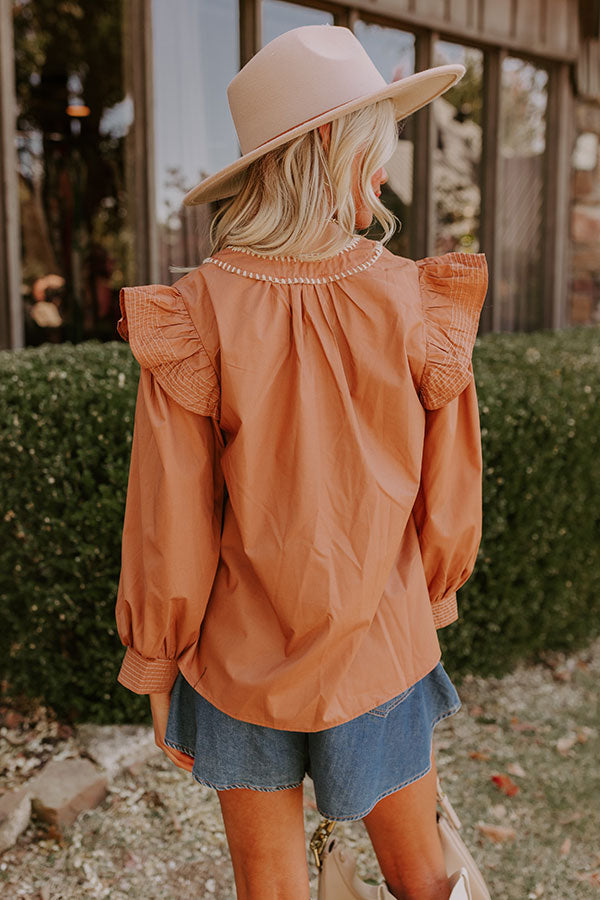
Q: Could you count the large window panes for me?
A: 6